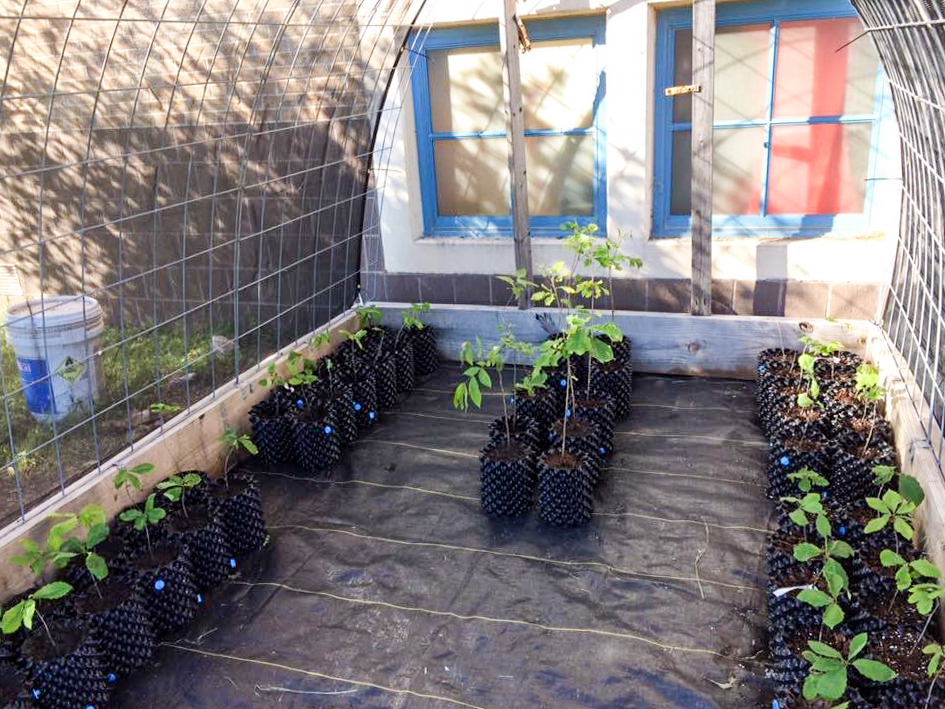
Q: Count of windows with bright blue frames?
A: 2